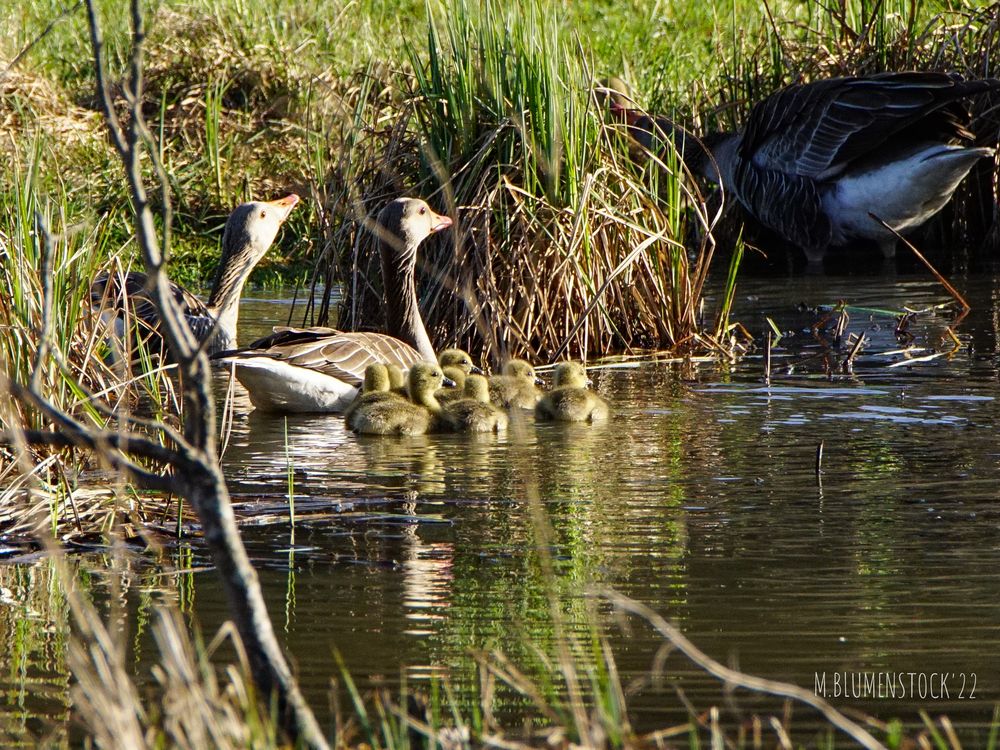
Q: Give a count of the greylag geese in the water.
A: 11